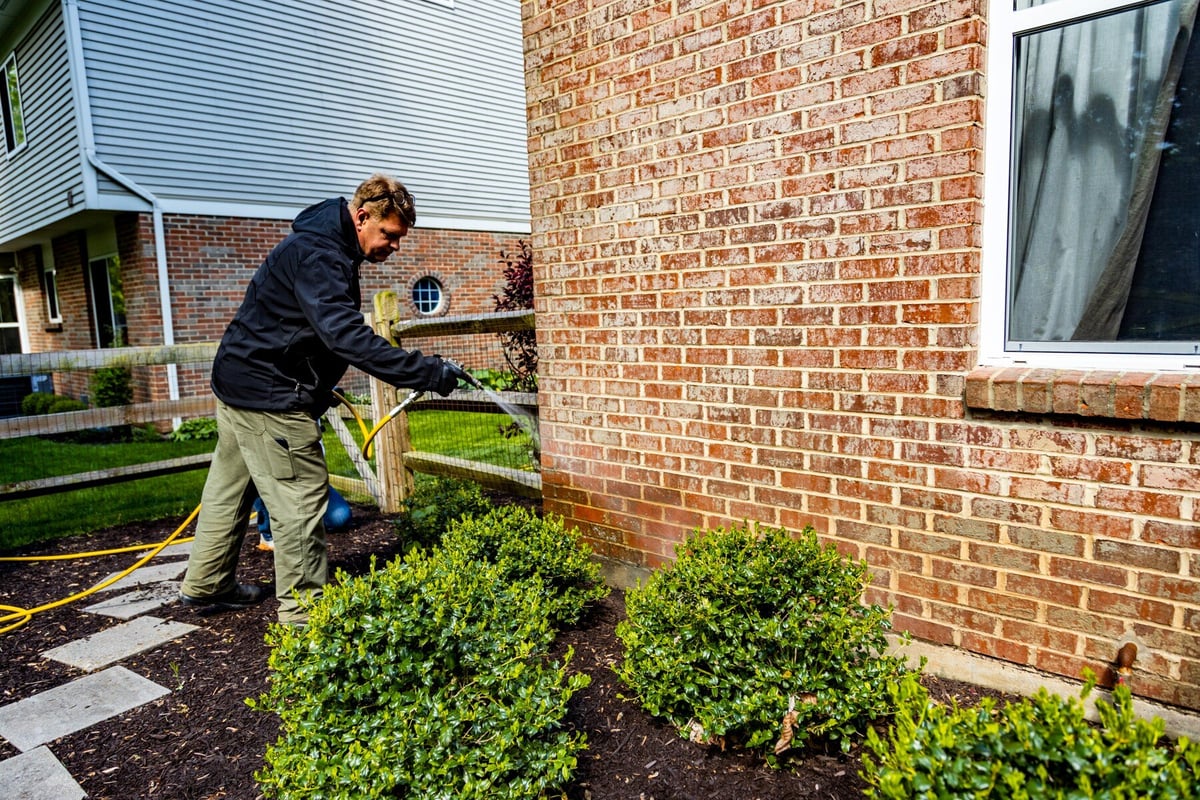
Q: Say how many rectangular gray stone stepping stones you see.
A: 6